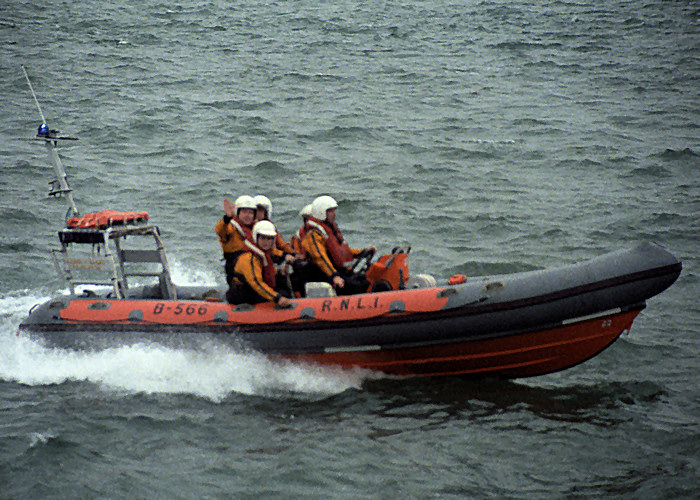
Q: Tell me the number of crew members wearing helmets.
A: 5